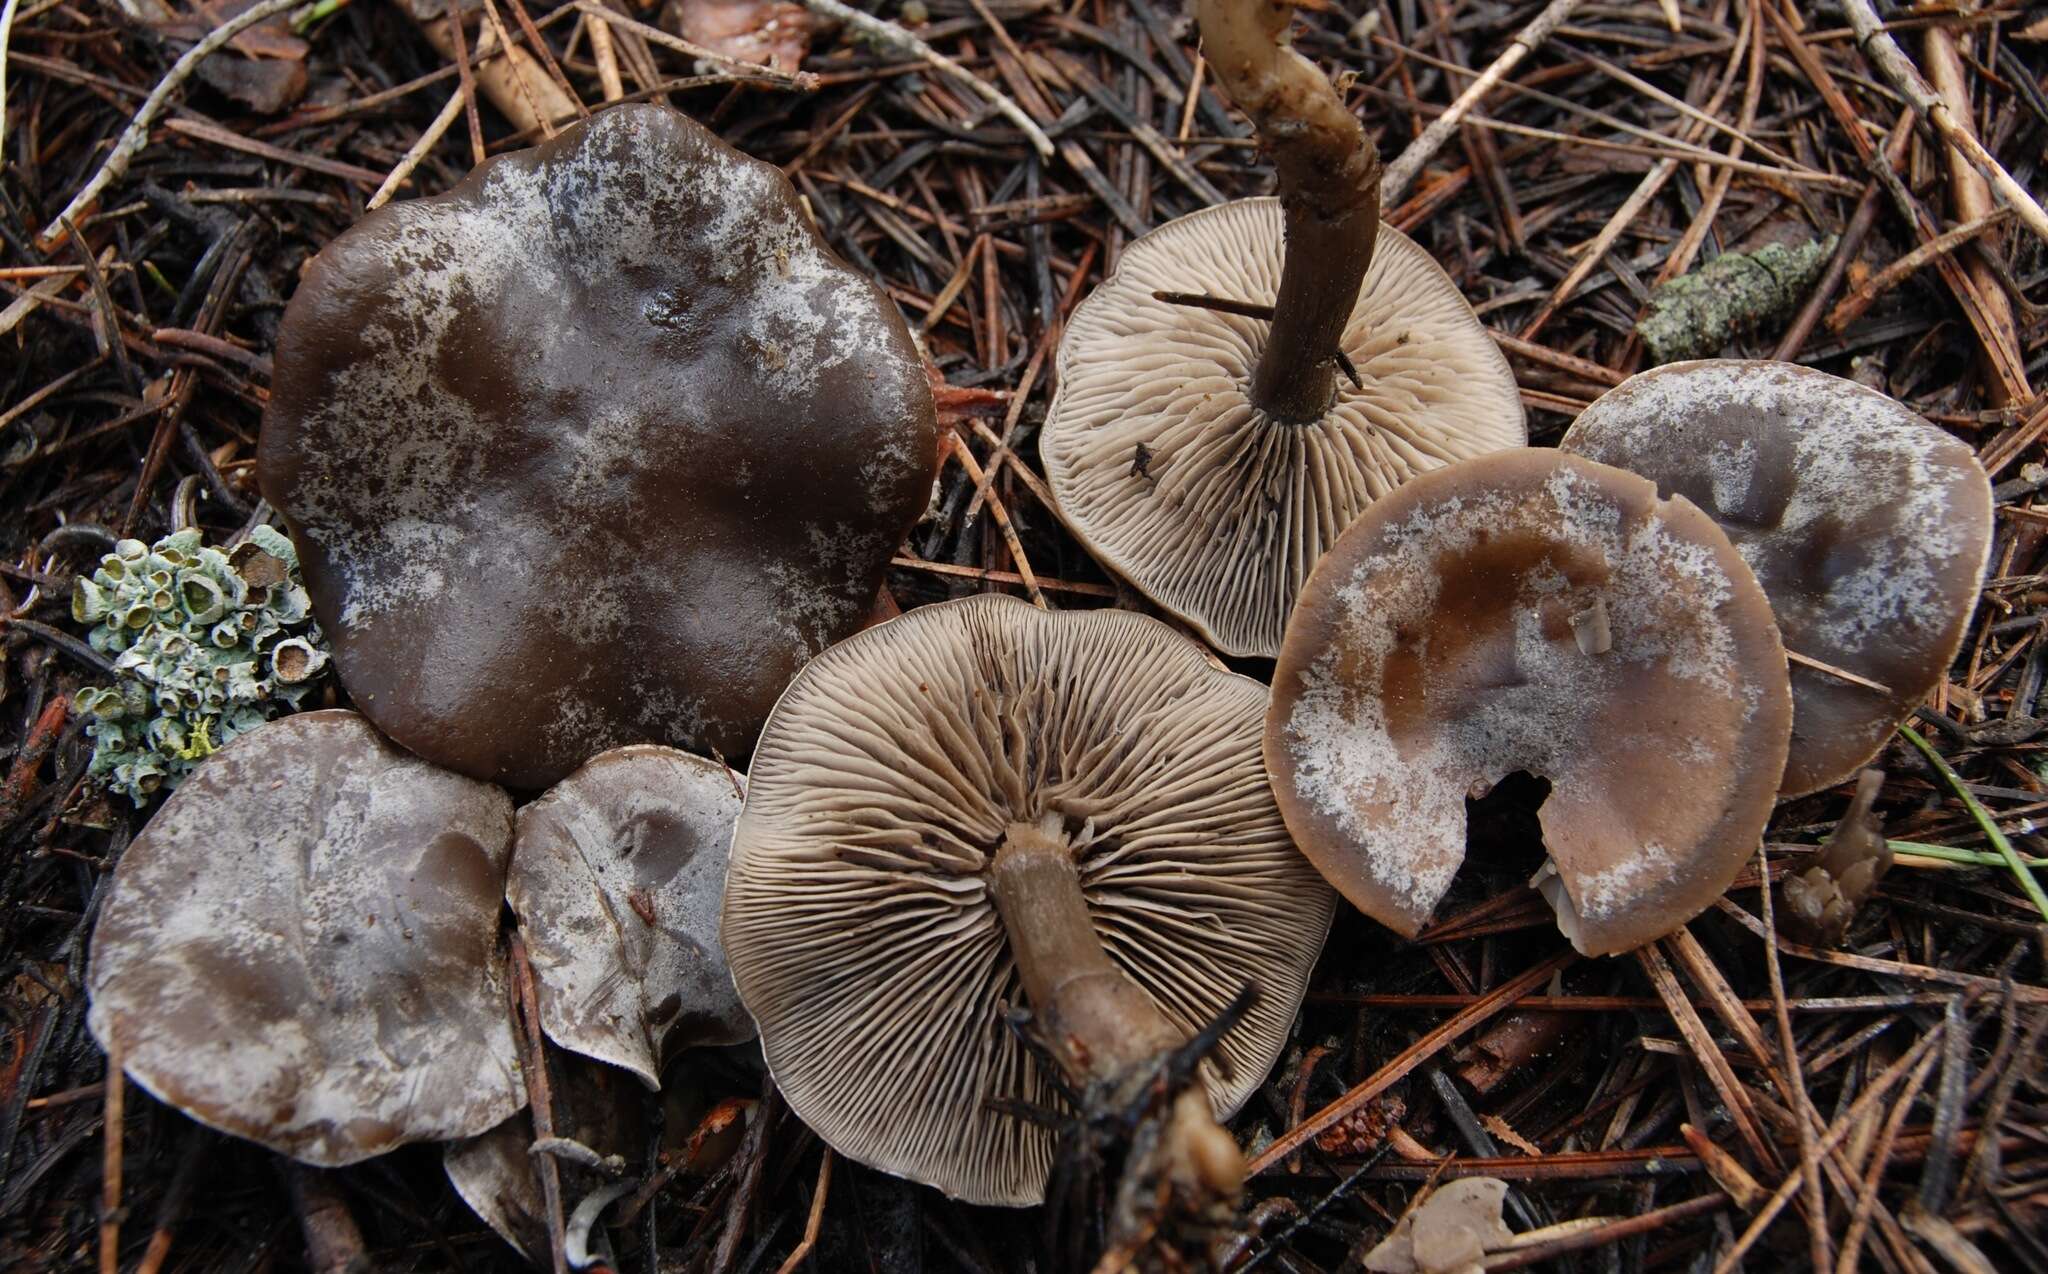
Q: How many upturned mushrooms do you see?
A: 2